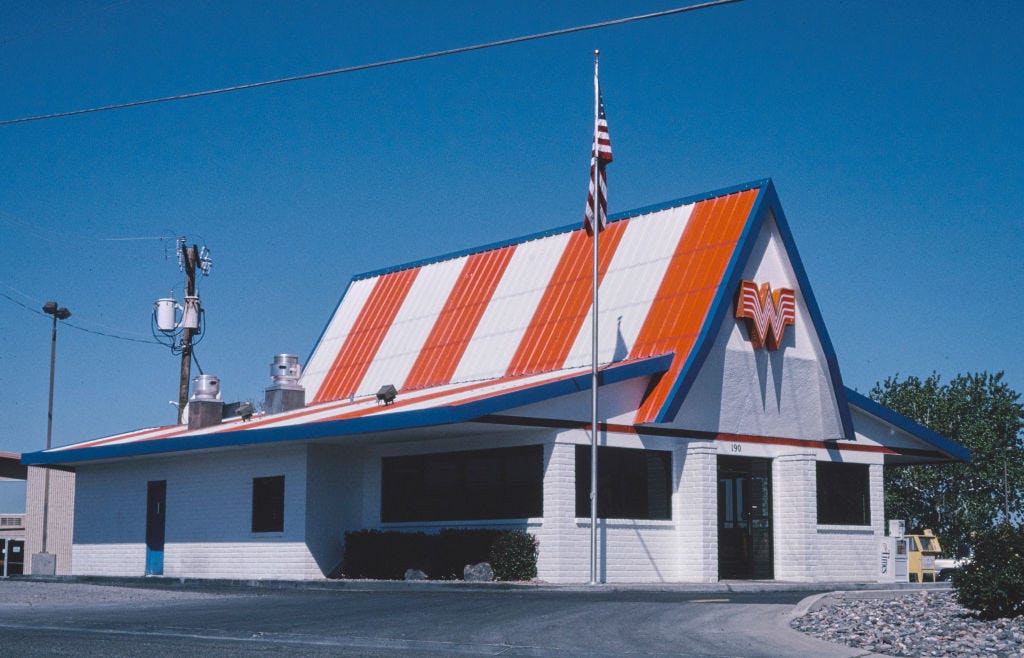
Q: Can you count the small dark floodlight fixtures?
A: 2